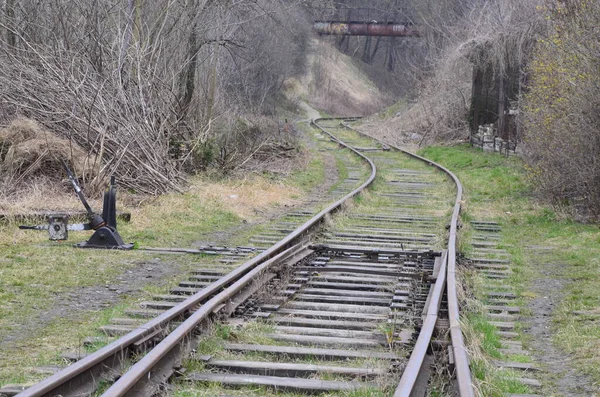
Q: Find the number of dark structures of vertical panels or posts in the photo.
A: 1